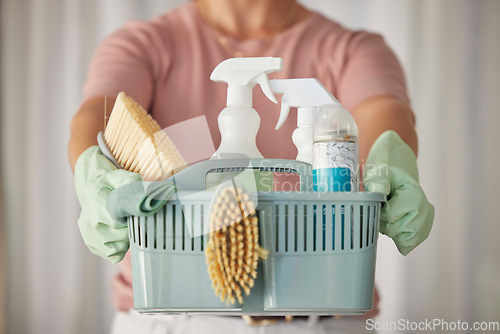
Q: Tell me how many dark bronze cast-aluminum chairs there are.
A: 0